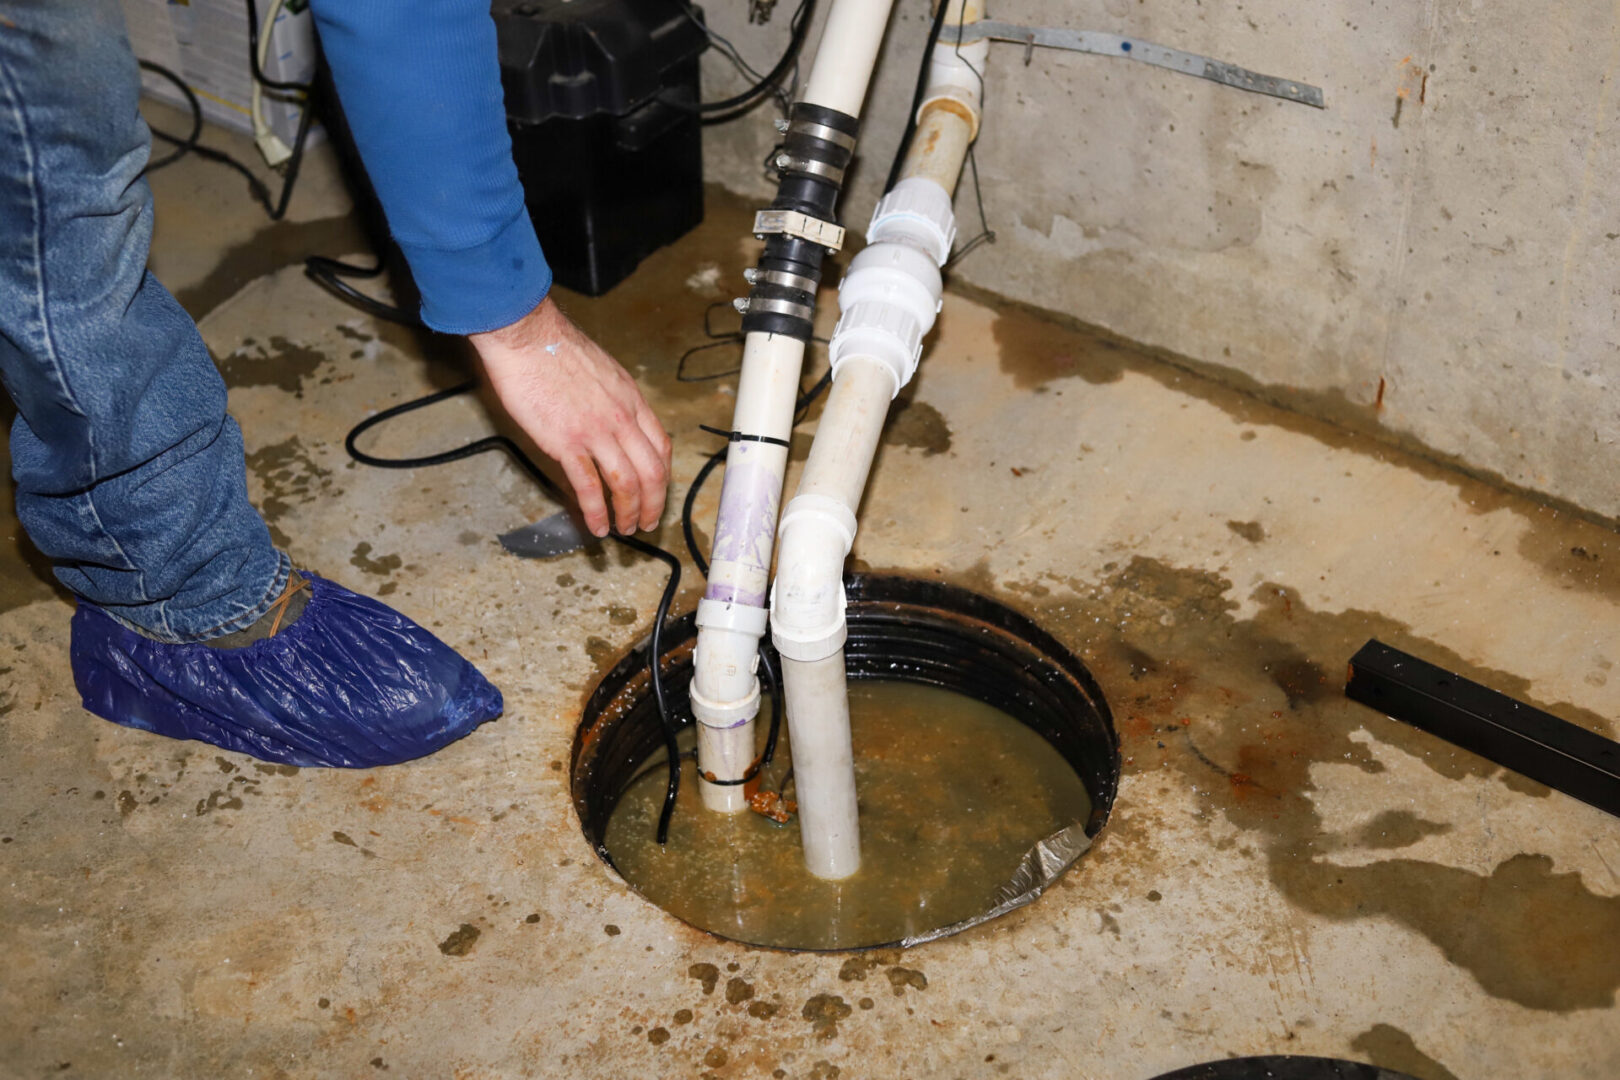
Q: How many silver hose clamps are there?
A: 4